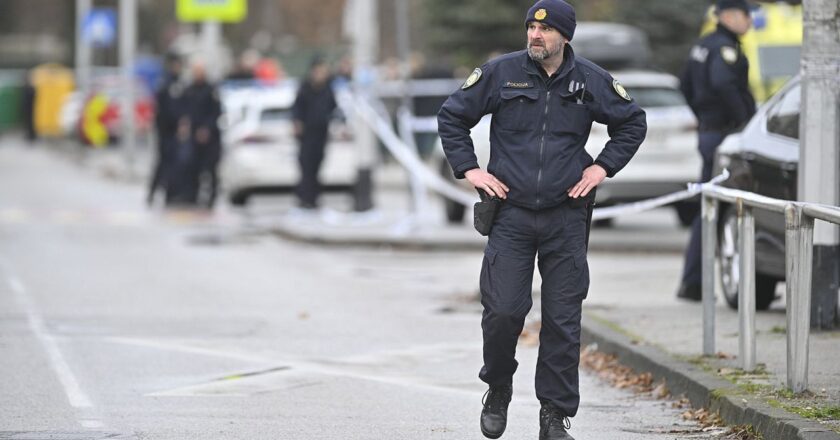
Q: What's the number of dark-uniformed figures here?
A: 5